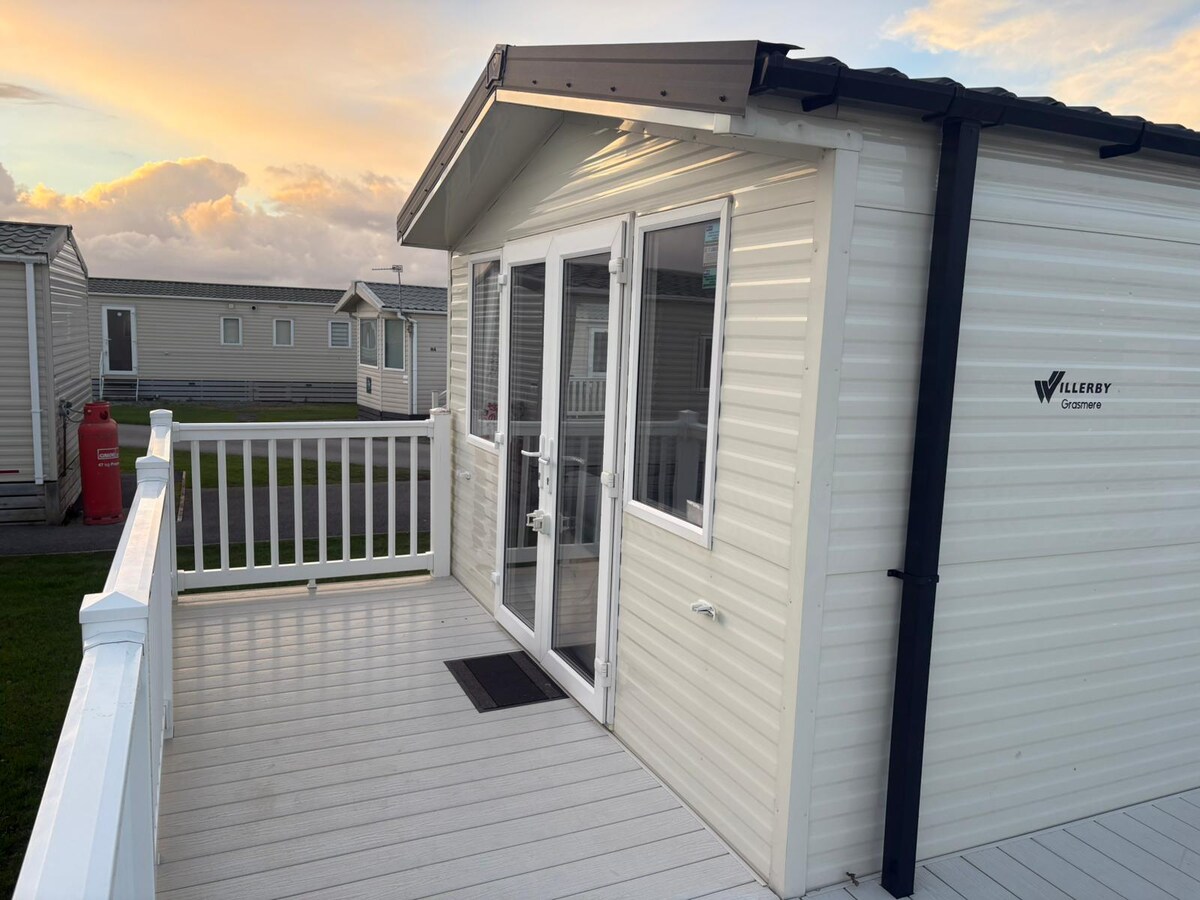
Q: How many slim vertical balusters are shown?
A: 10